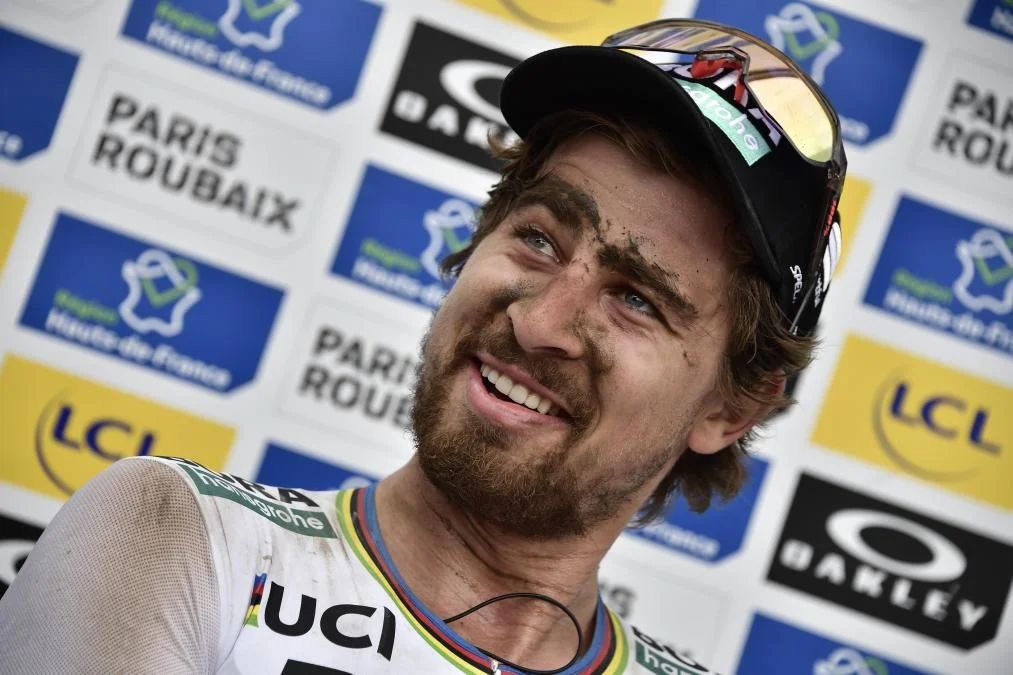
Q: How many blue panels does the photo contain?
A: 10